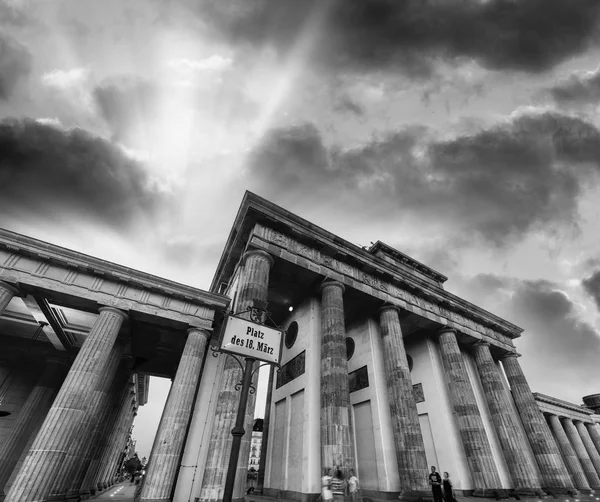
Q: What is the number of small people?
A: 5